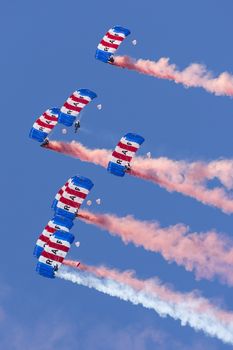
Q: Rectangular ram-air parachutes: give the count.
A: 8